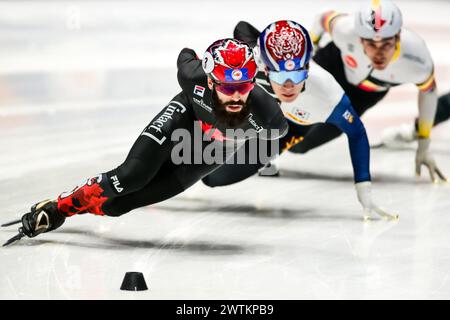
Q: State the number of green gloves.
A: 0